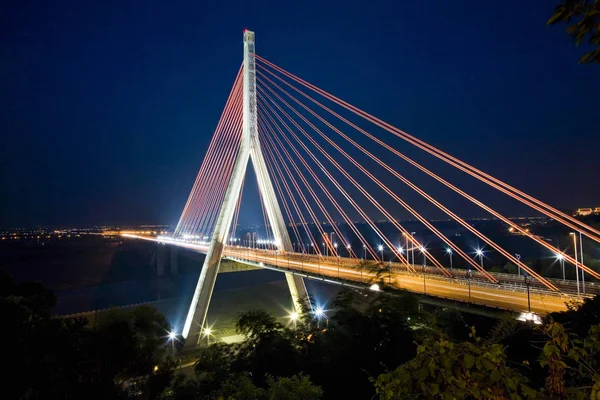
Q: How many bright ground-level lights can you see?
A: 4